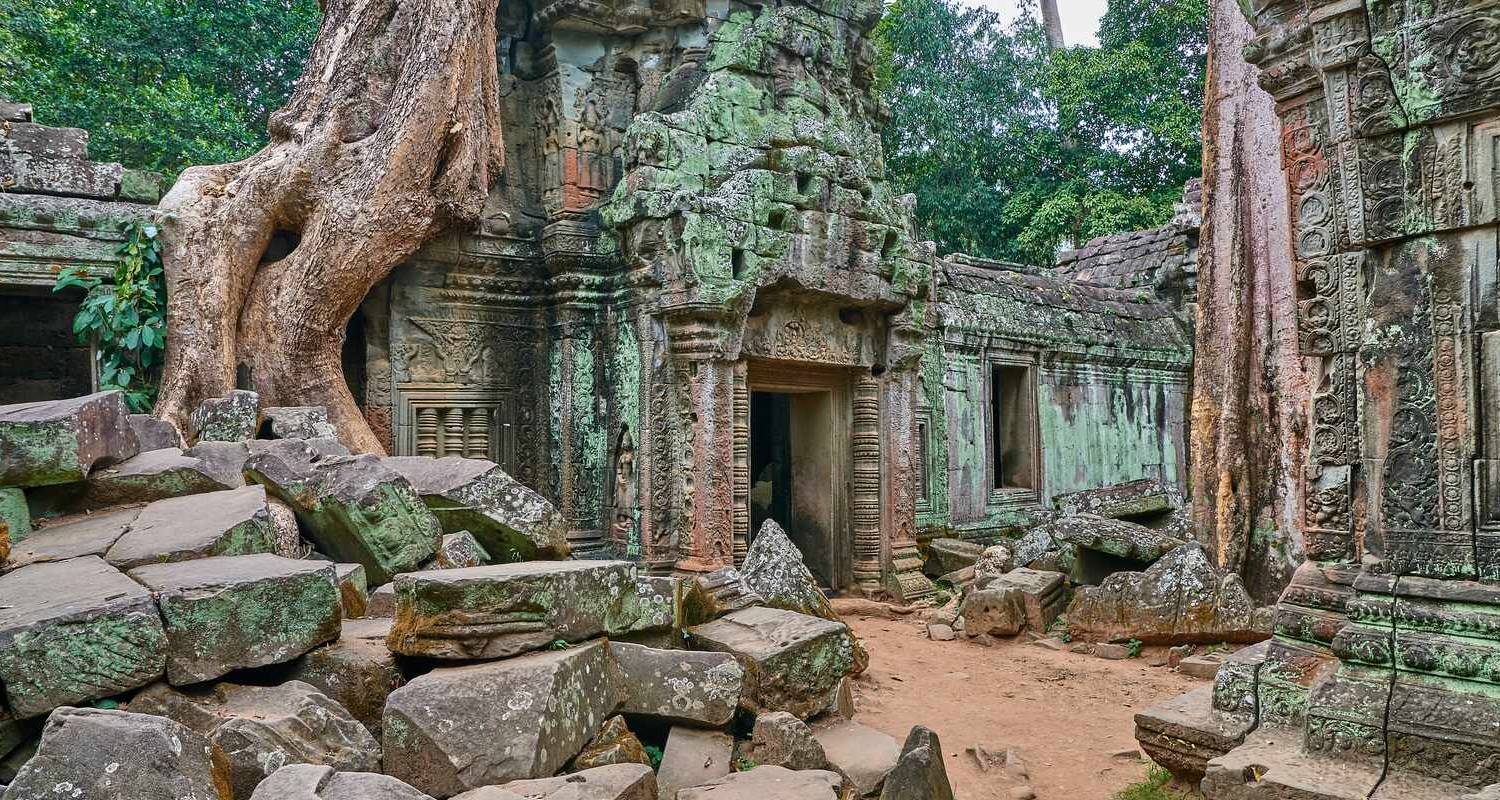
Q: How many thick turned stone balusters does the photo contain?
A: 3